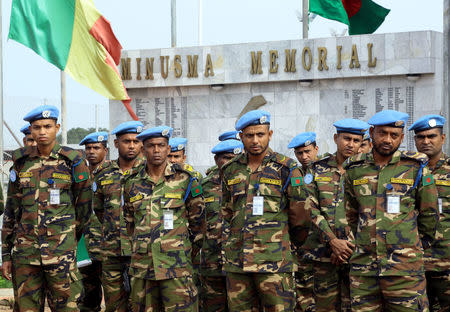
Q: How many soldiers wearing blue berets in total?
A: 14